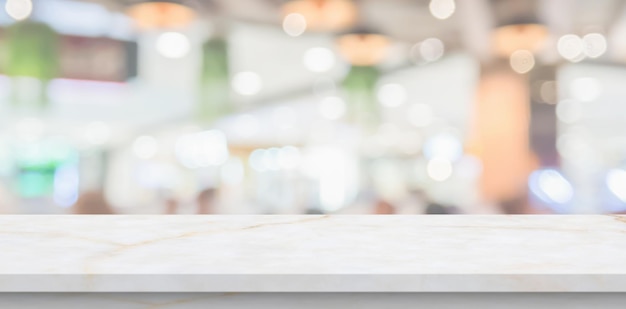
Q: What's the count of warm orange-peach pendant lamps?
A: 4